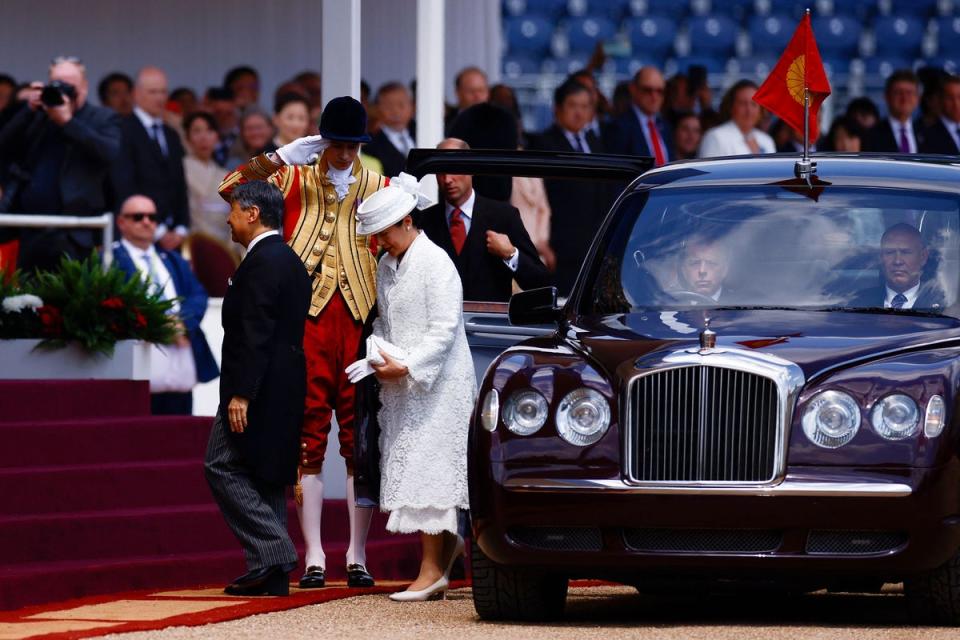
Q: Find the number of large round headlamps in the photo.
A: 4